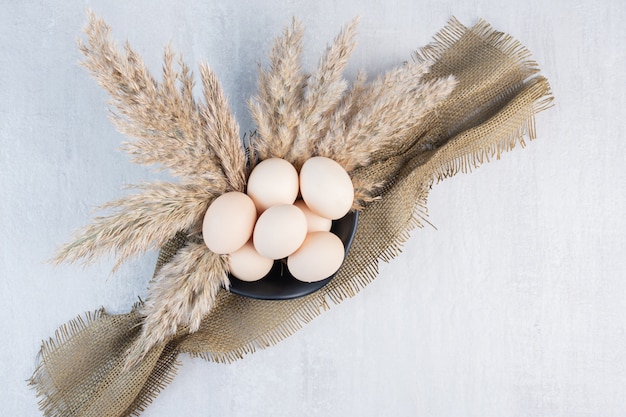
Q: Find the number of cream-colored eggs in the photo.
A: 7